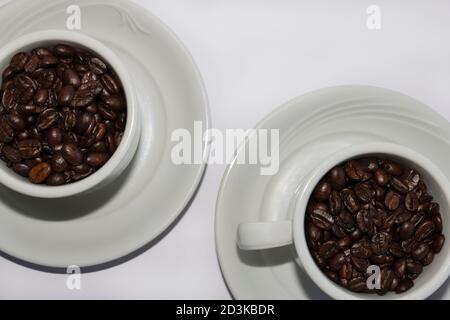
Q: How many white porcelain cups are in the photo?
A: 2